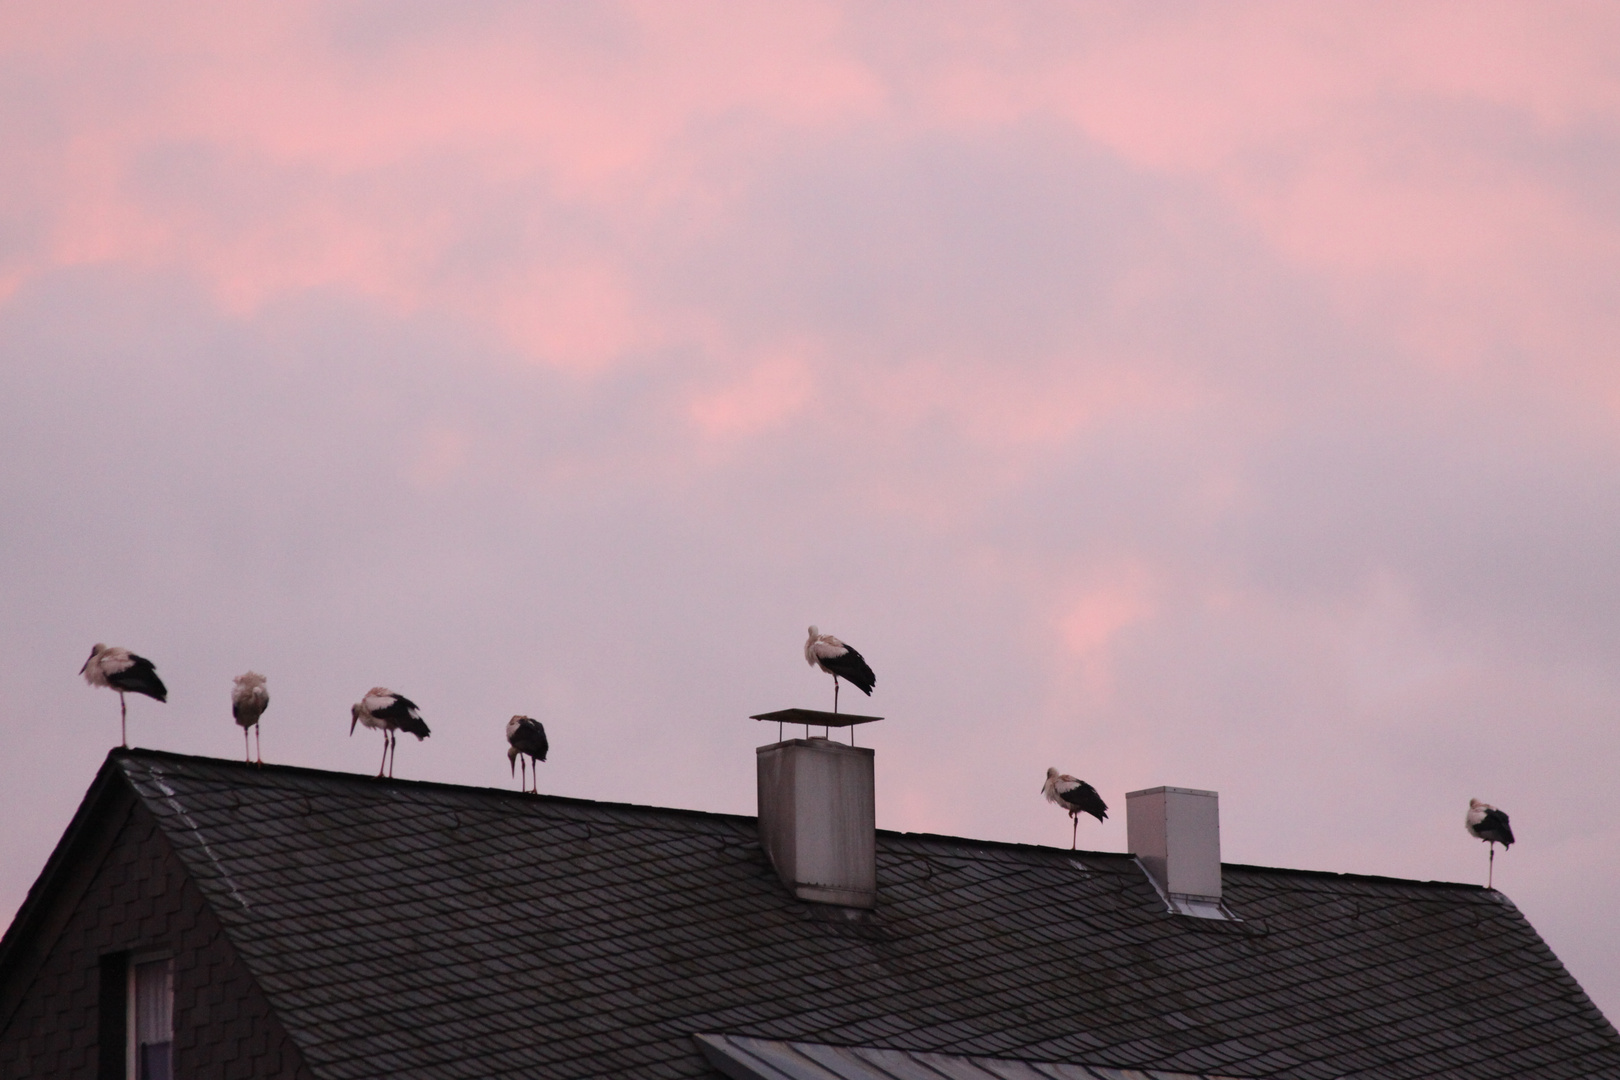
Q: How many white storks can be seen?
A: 7